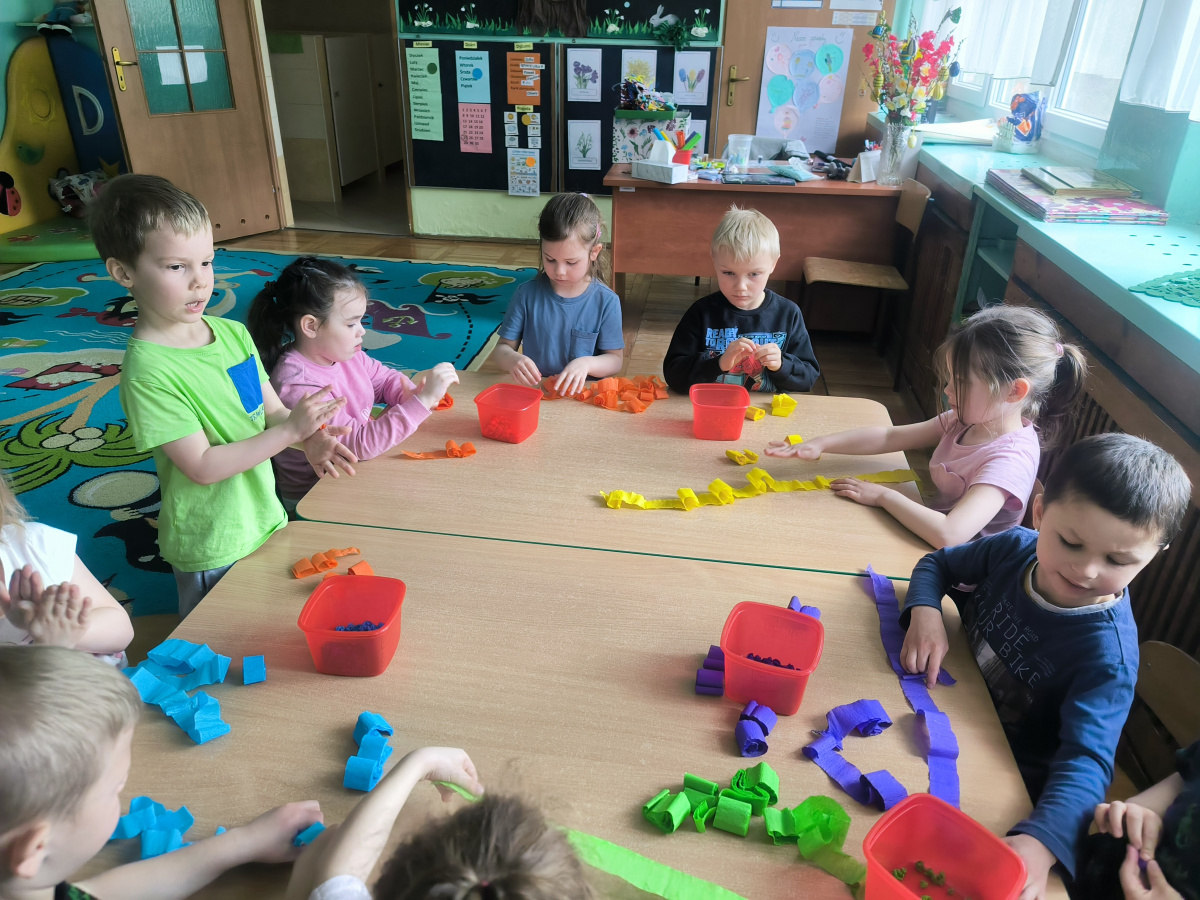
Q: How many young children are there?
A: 10